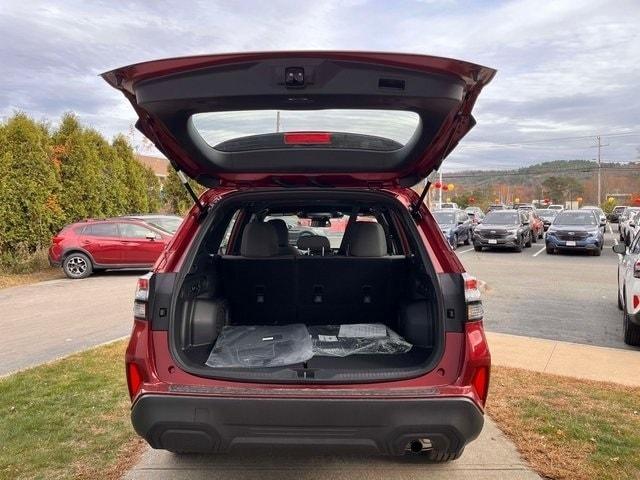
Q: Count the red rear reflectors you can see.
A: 2